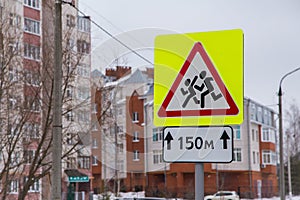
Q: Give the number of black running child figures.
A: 2